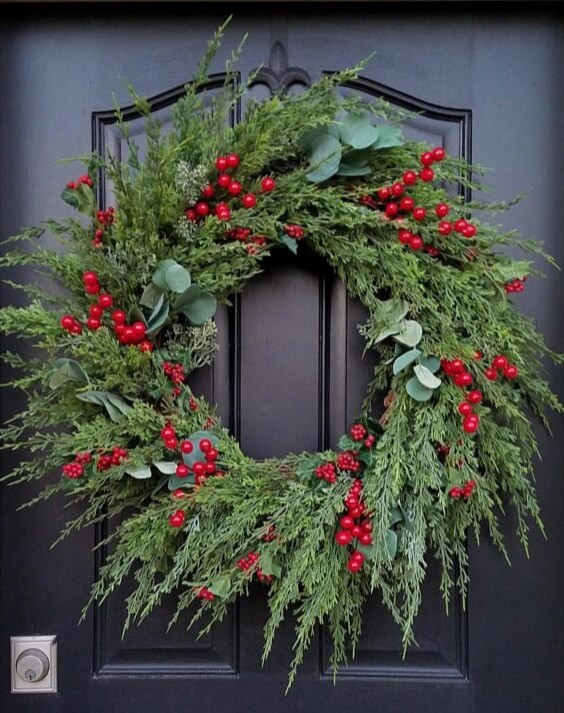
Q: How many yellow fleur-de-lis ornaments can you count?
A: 0